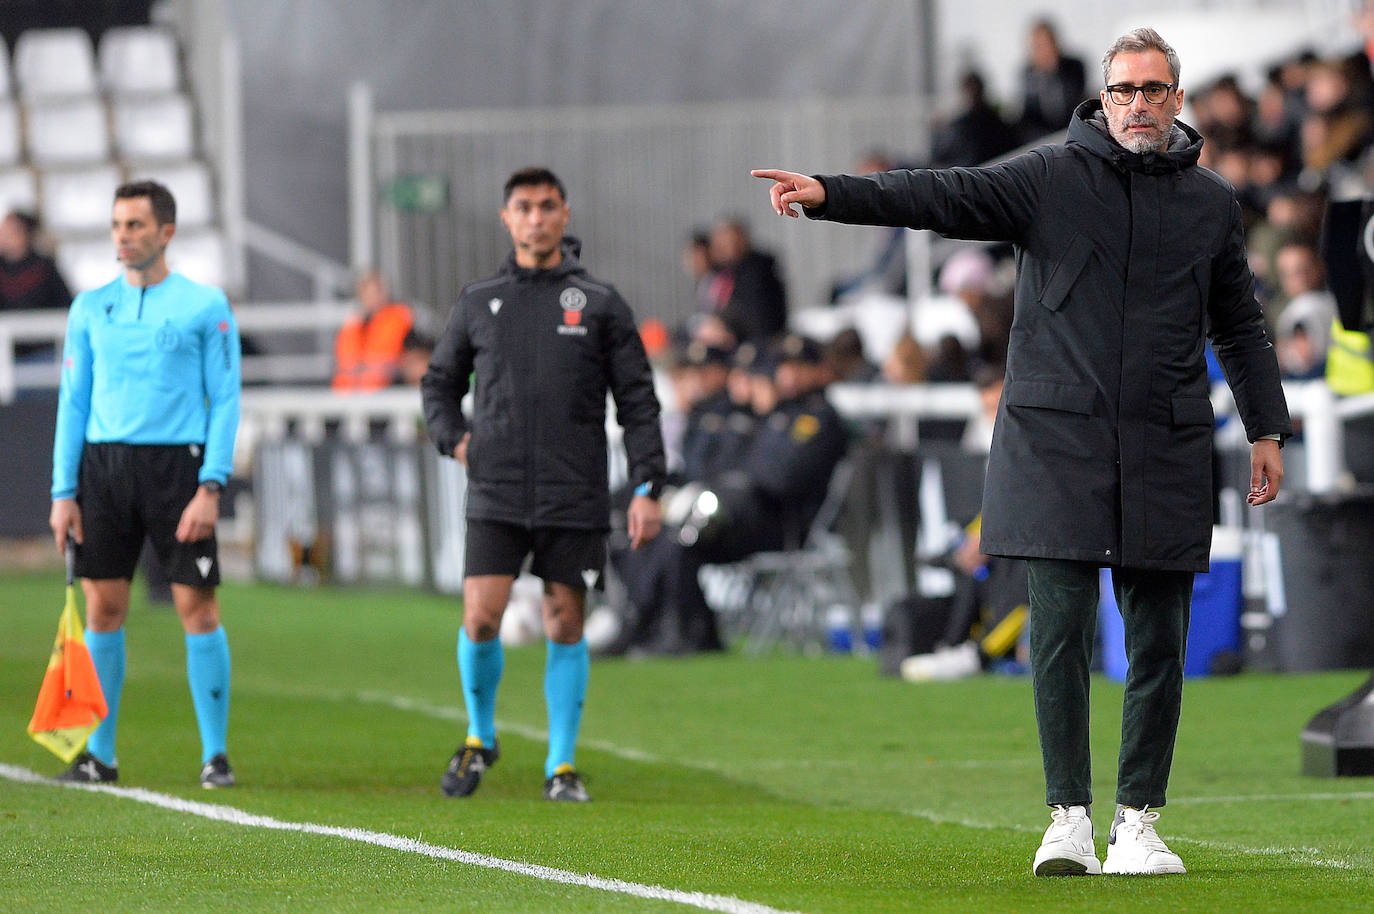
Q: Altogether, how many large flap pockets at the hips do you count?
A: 2